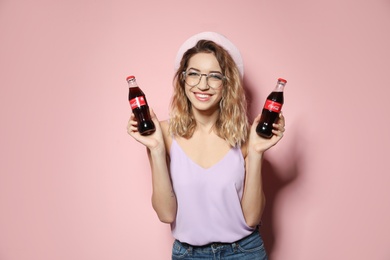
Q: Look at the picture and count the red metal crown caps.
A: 2